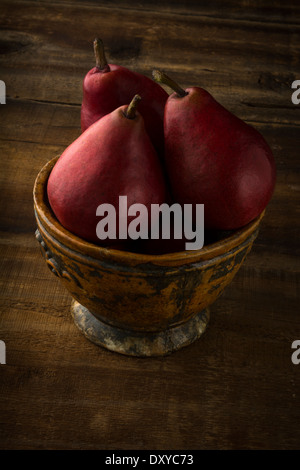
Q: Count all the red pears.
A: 3